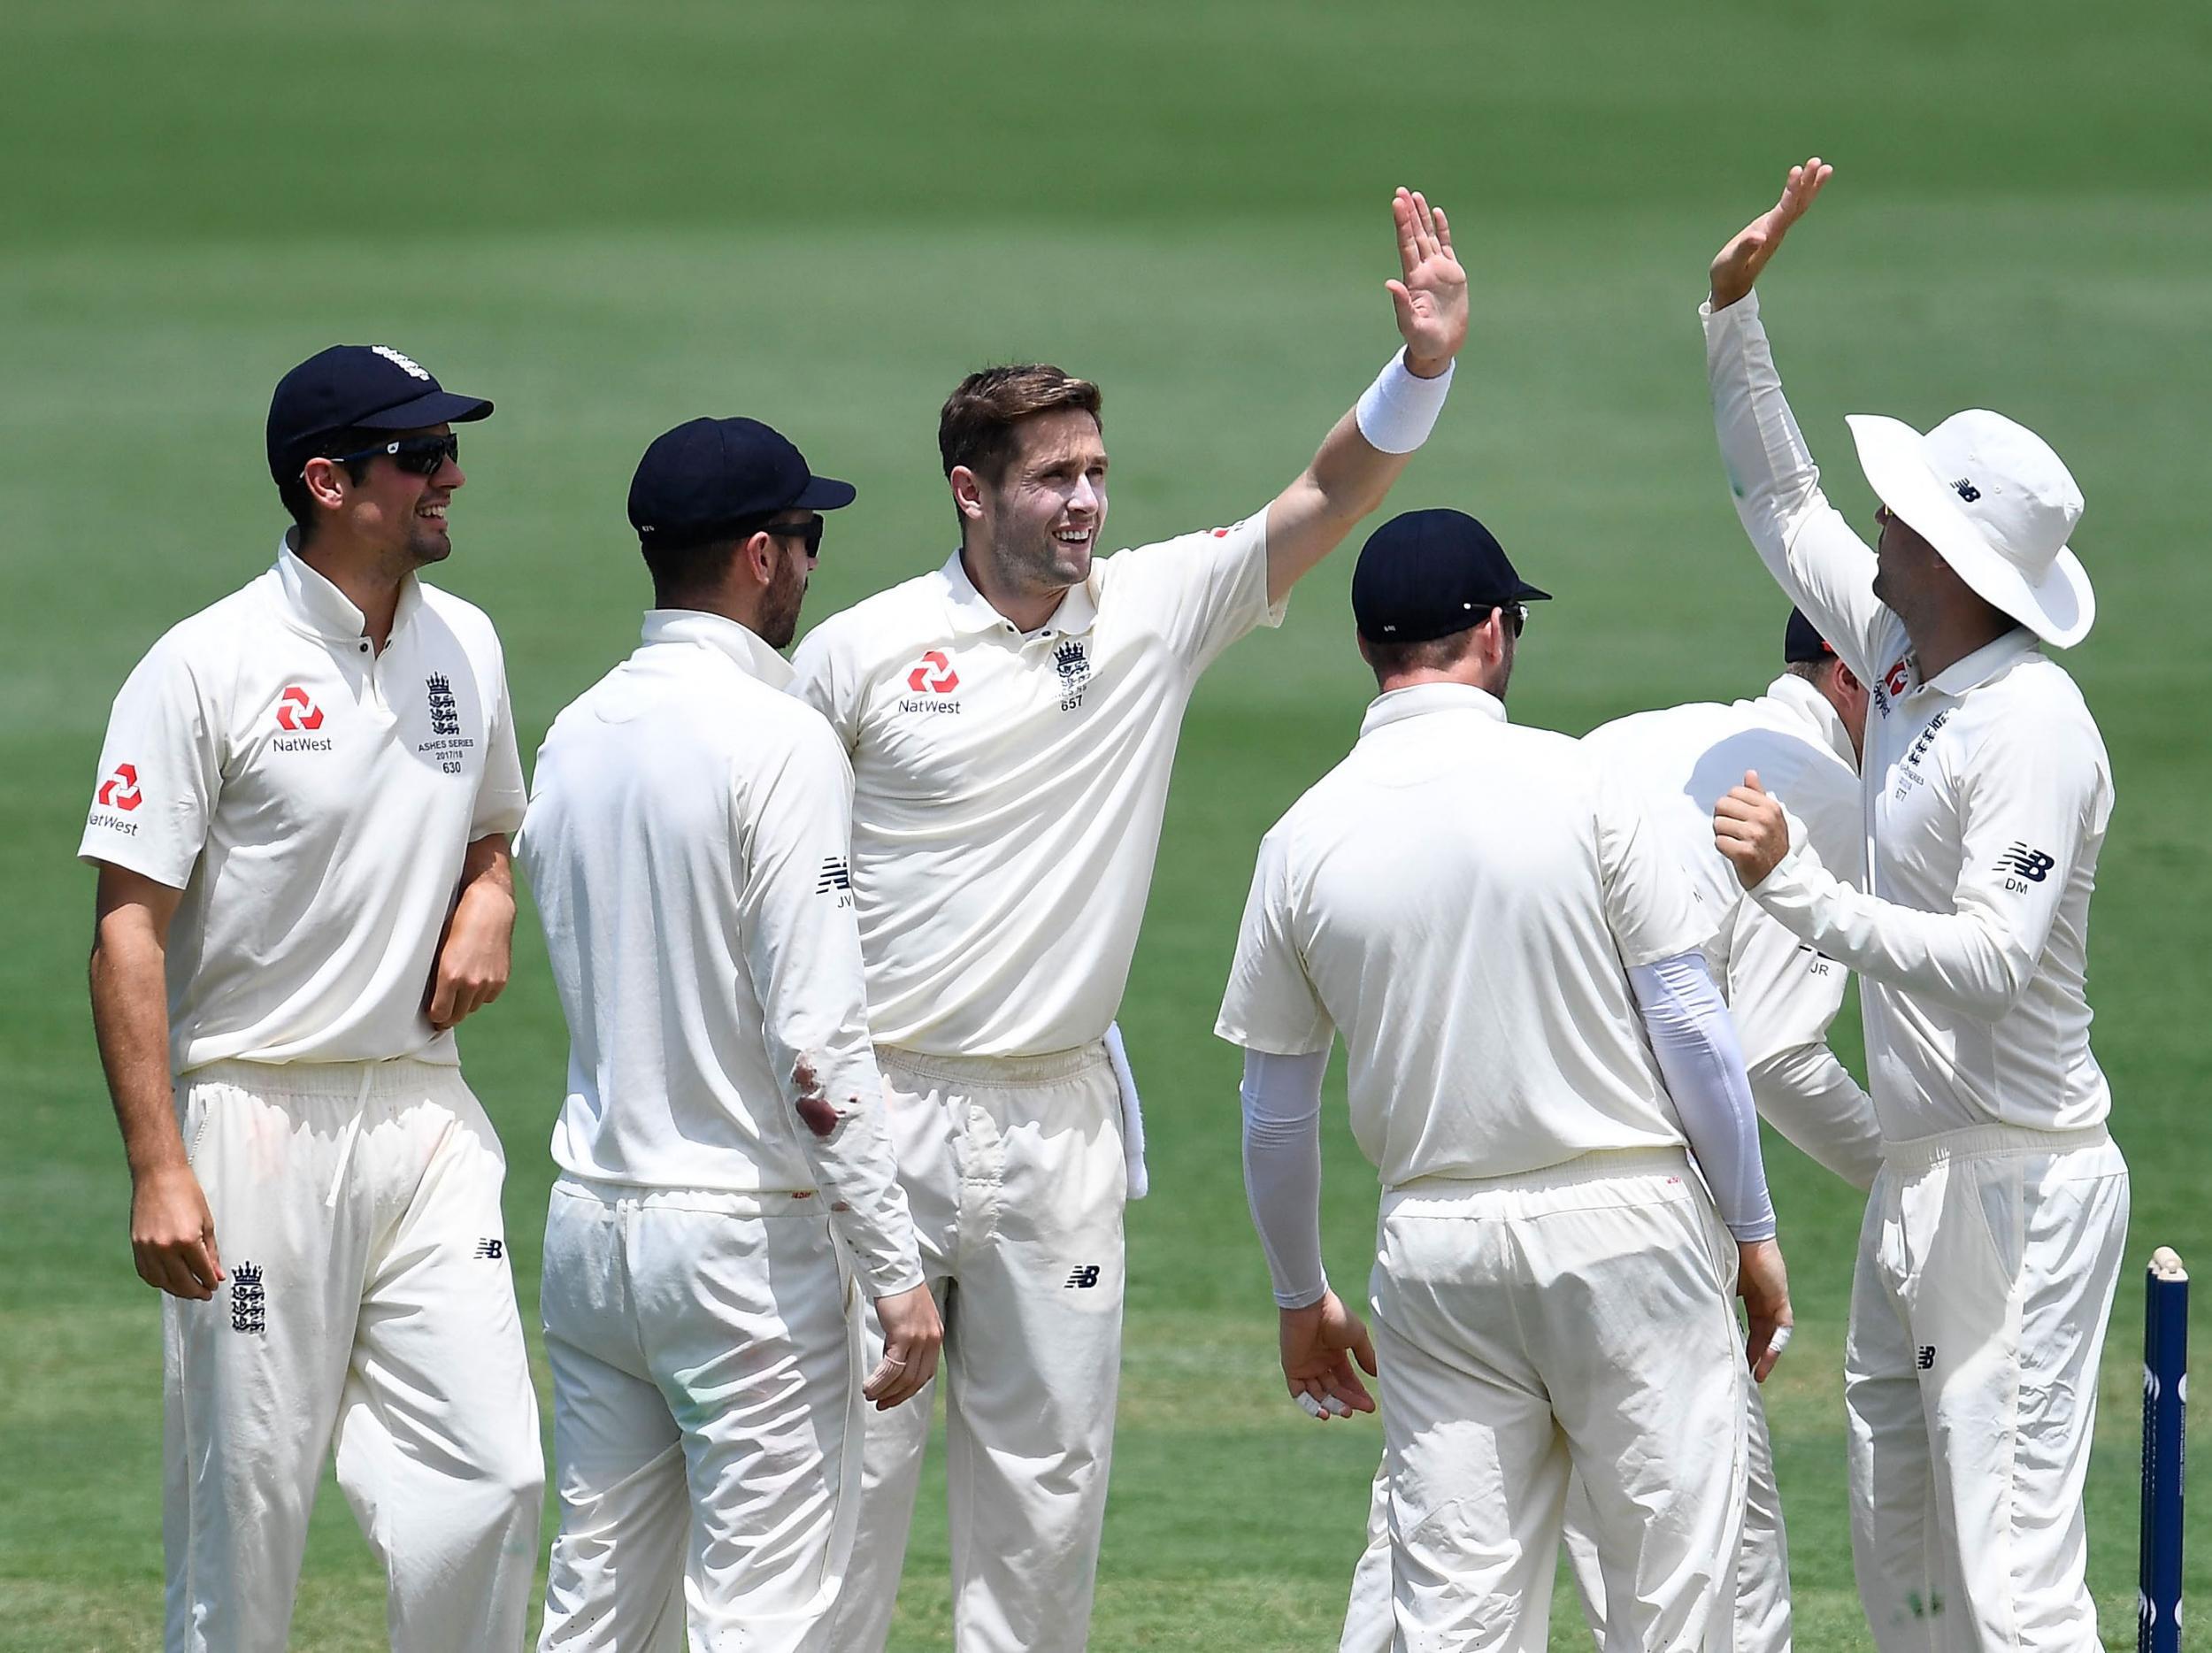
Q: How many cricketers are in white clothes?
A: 6